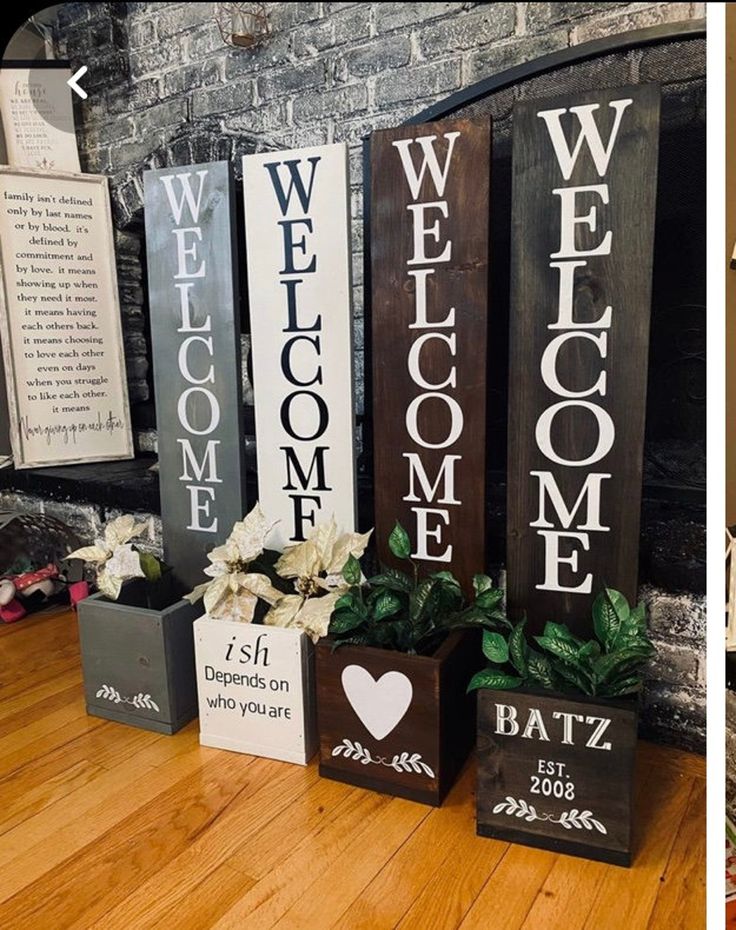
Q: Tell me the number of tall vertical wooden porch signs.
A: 4